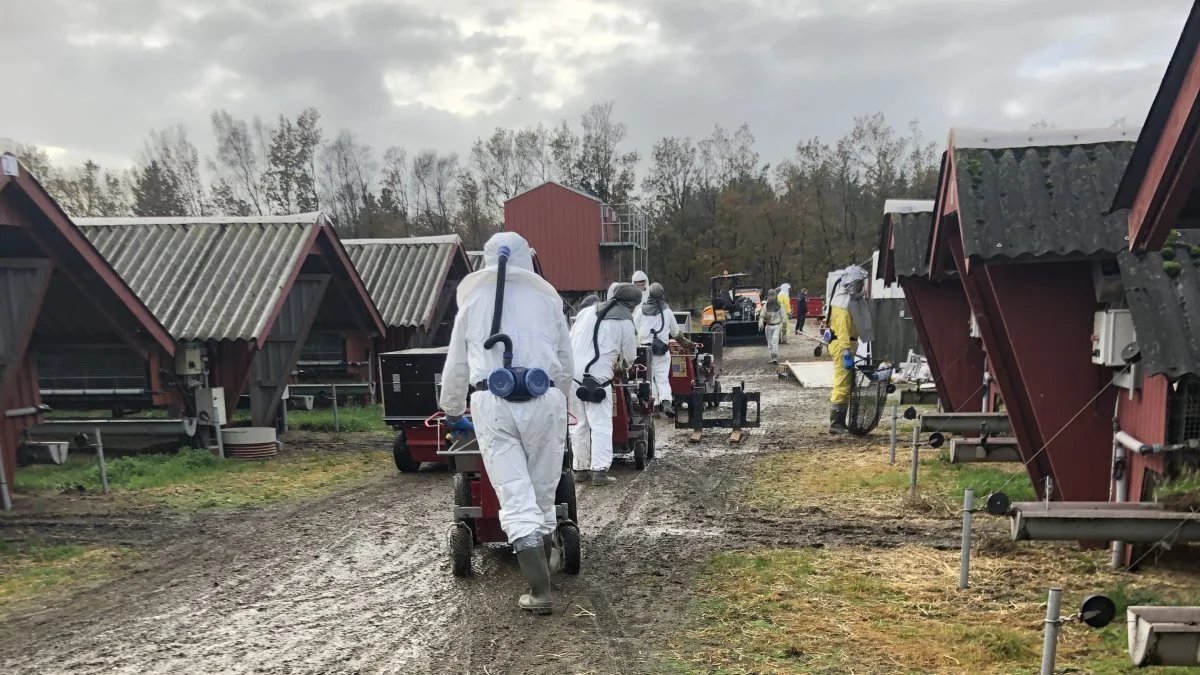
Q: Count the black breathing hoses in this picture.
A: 4